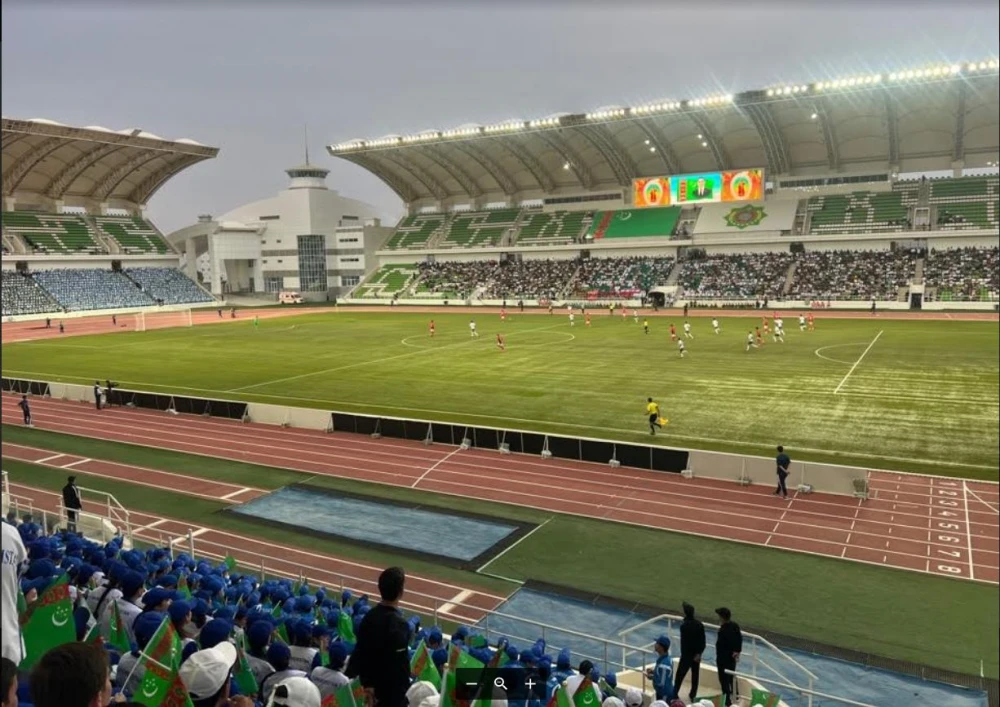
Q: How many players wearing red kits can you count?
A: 10